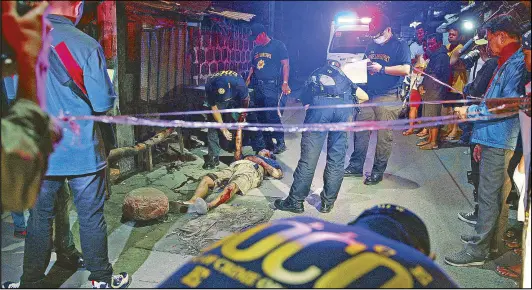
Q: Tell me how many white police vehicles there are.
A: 1